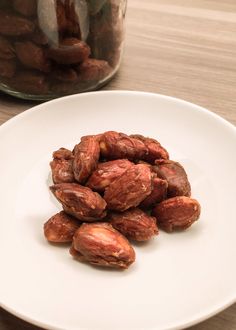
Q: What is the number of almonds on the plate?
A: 13